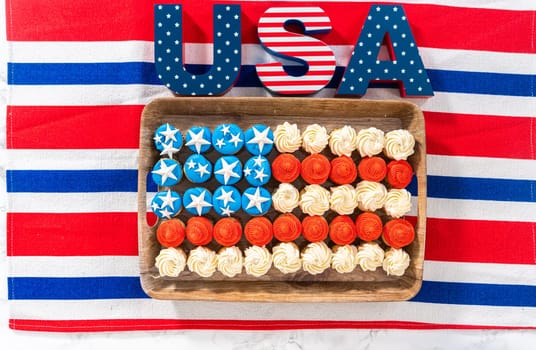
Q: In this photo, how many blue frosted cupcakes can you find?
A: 12